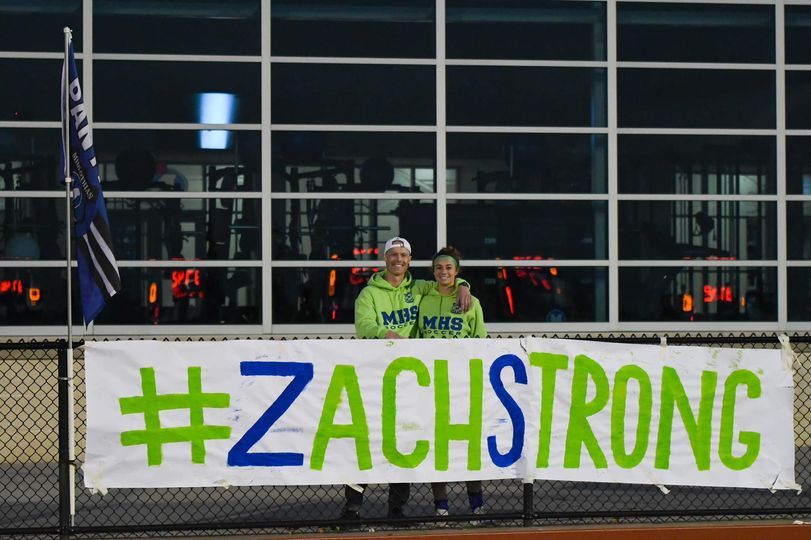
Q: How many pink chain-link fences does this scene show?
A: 0